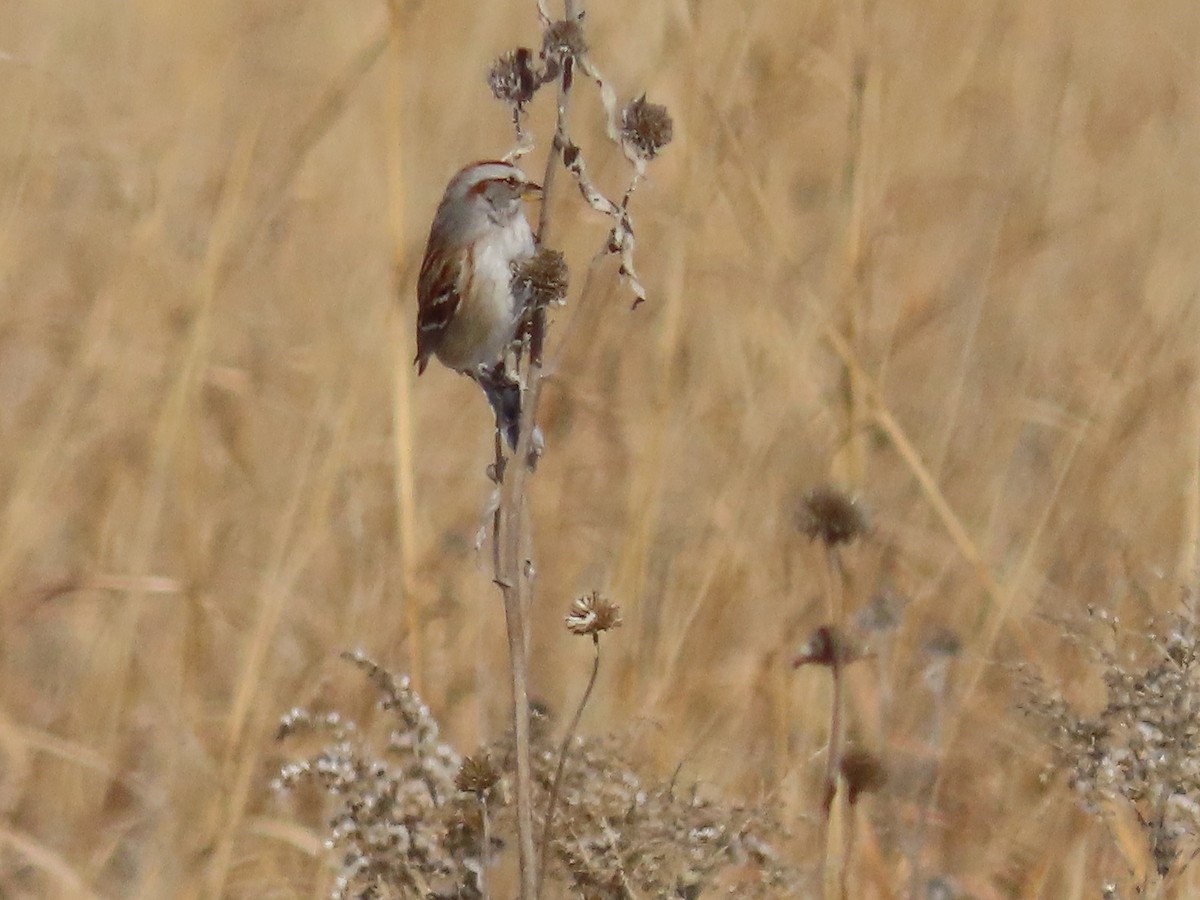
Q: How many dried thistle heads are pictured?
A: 9